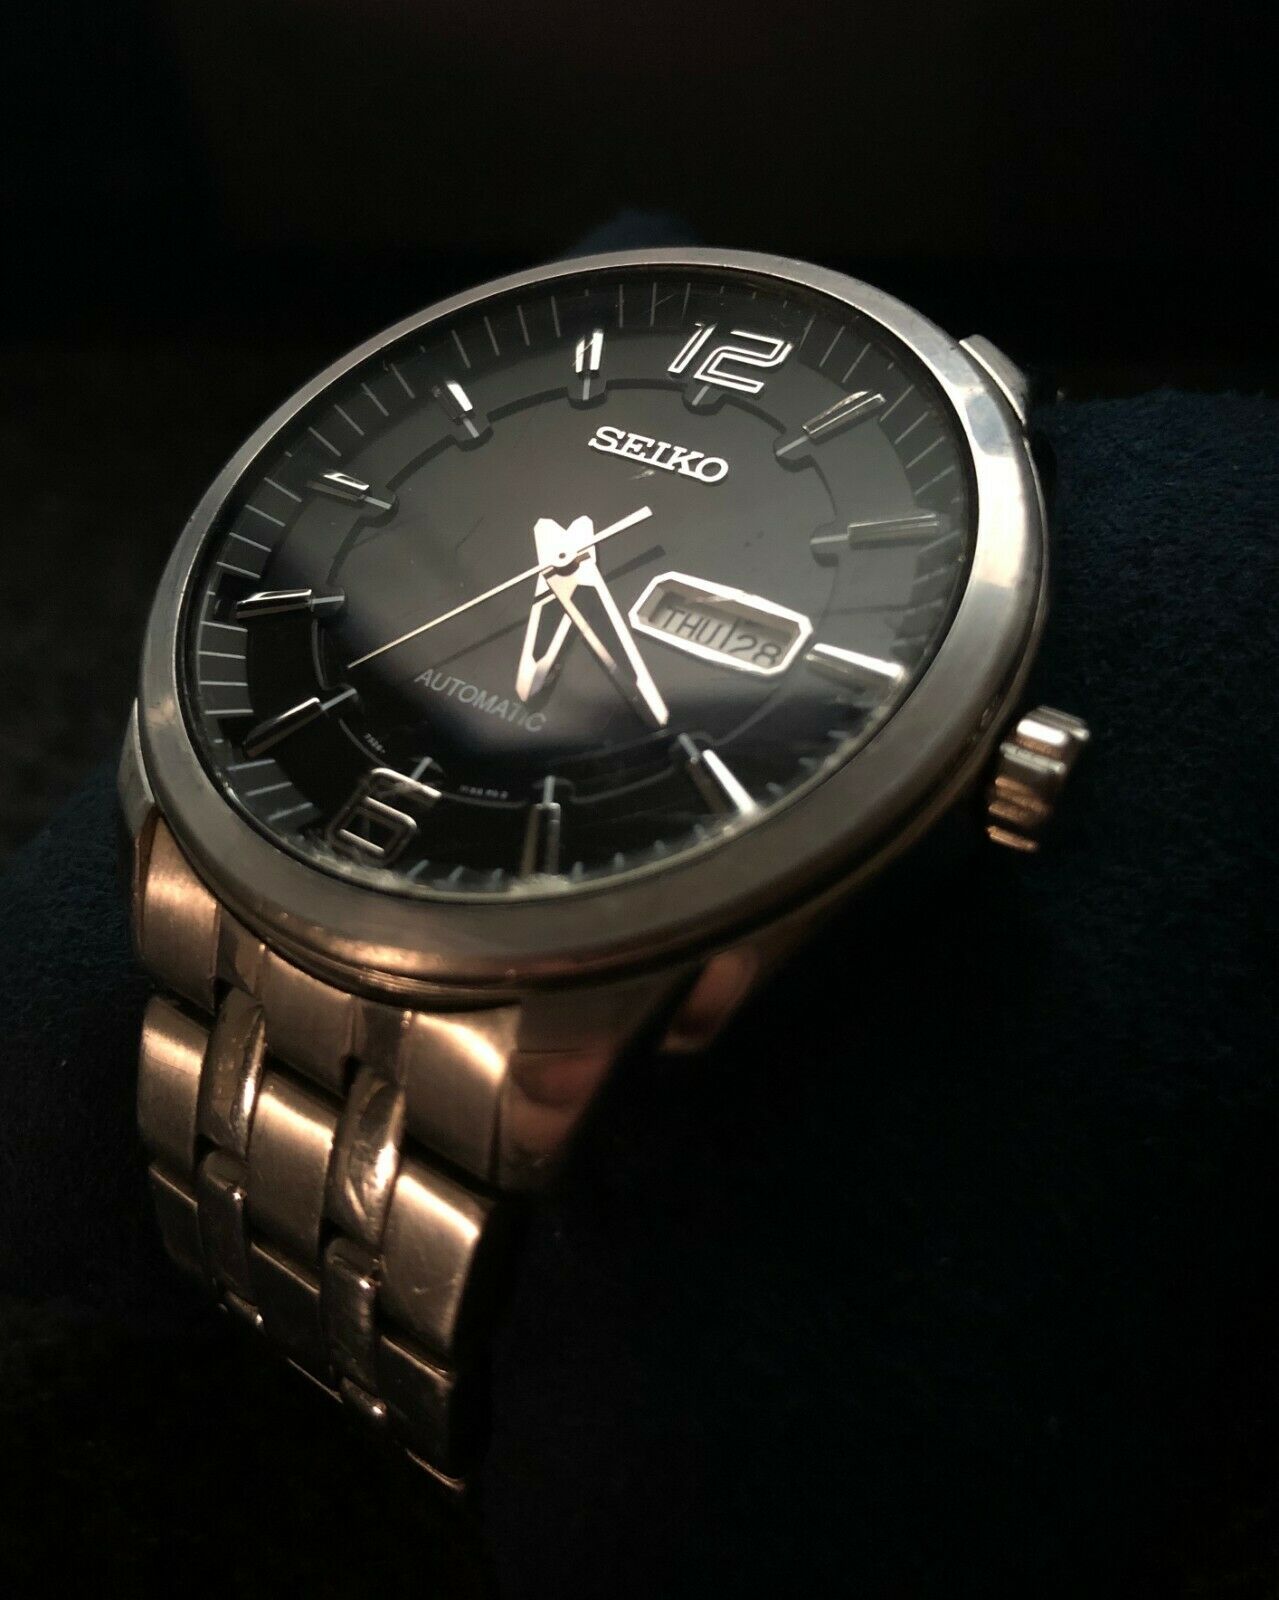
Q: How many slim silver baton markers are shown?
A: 10